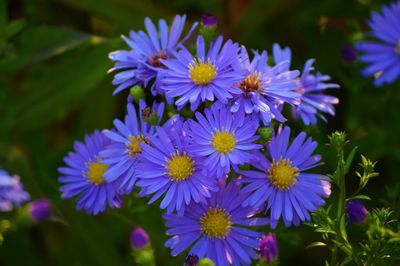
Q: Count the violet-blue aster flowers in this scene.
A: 12